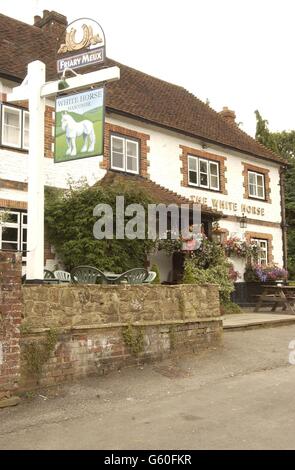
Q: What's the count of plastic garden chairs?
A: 5